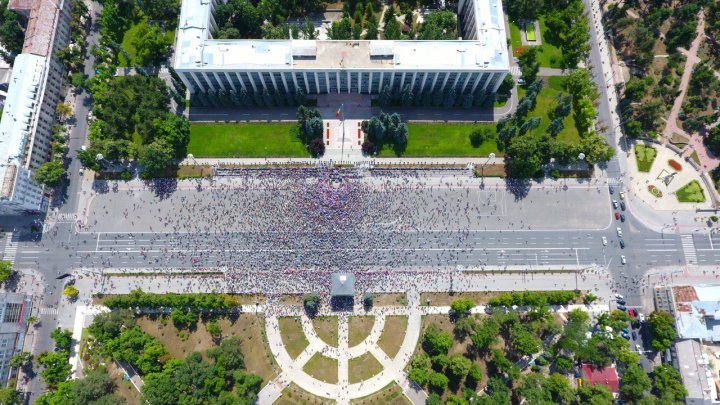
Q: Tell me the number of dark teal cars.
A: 2